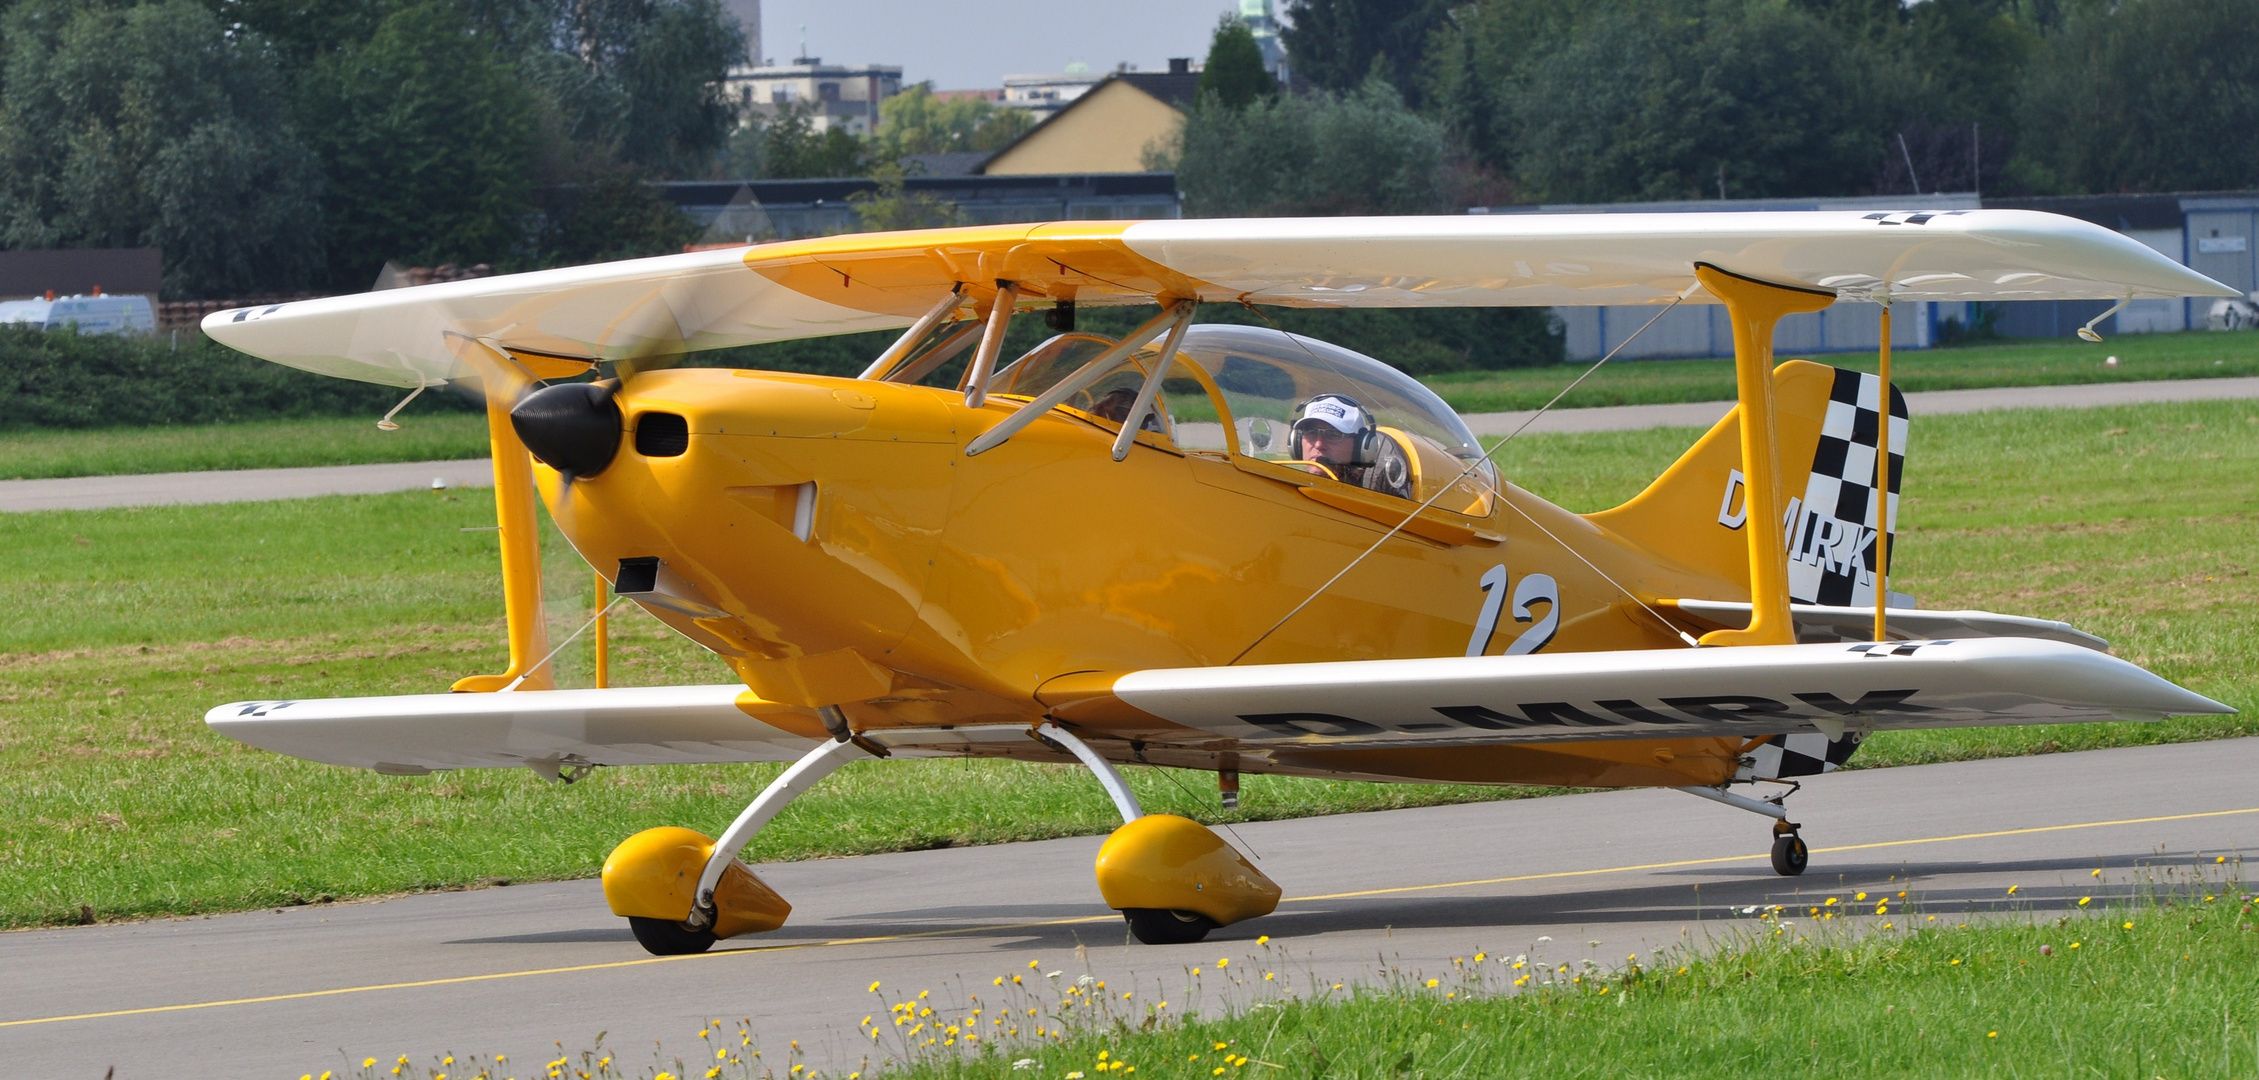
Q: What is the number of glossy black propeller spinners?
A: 1